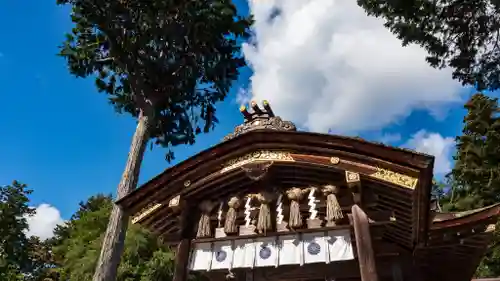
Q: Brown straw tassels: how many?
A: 5